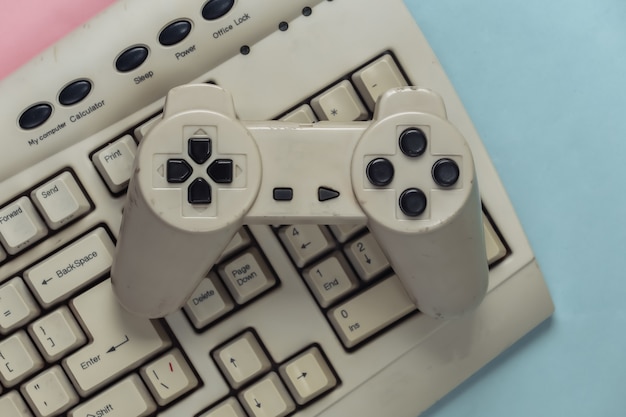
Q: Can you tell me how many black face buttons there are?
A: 4